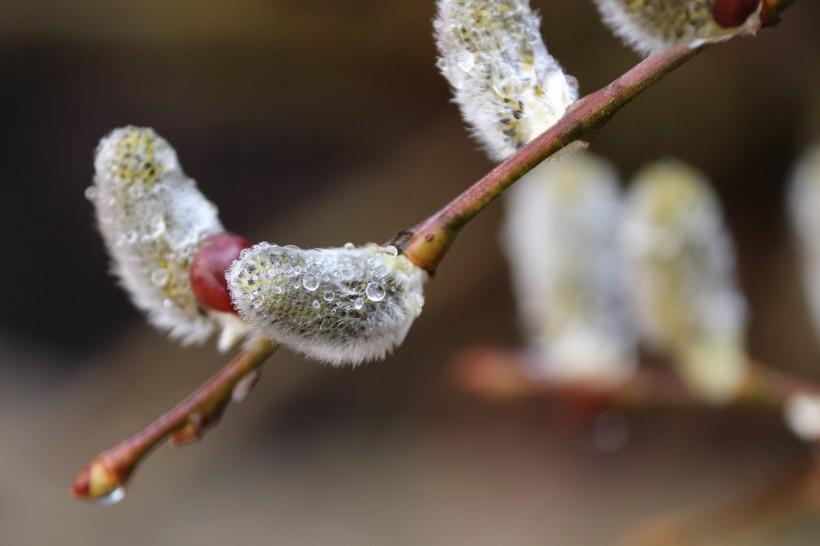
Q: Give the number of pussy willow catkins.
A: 7